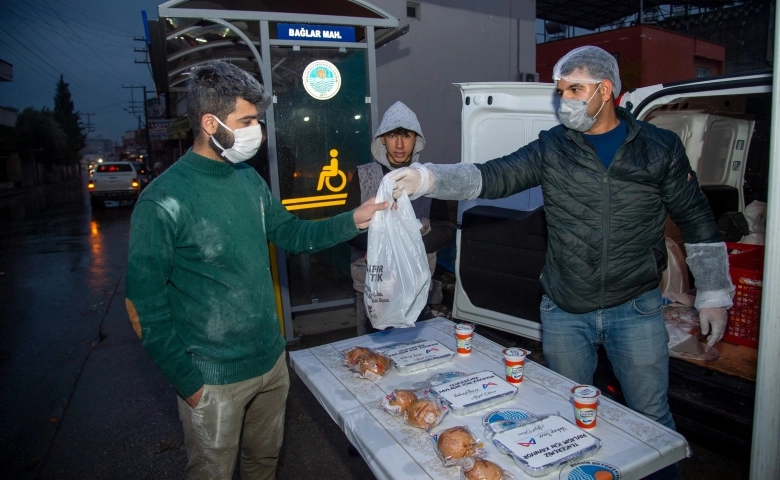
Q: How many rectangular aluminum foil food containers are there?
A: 3